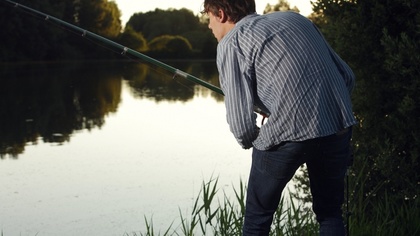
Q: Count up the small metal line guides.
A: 5